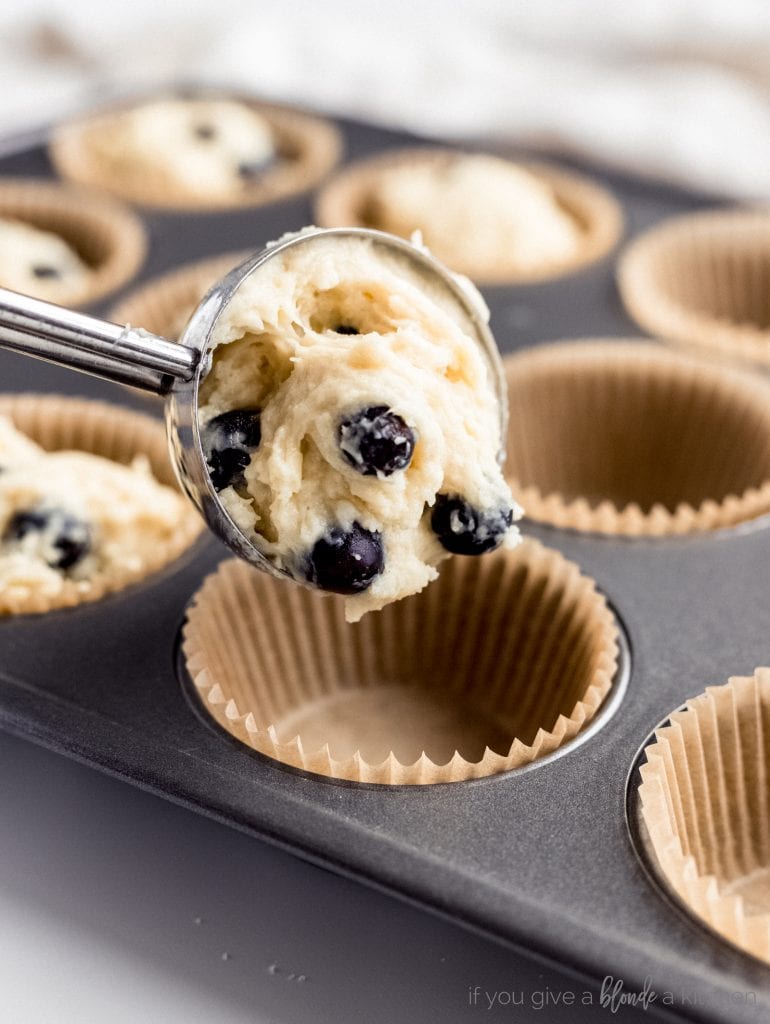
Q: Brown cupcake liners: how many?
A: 9